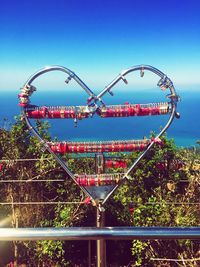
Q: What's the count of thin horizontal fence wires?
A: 3